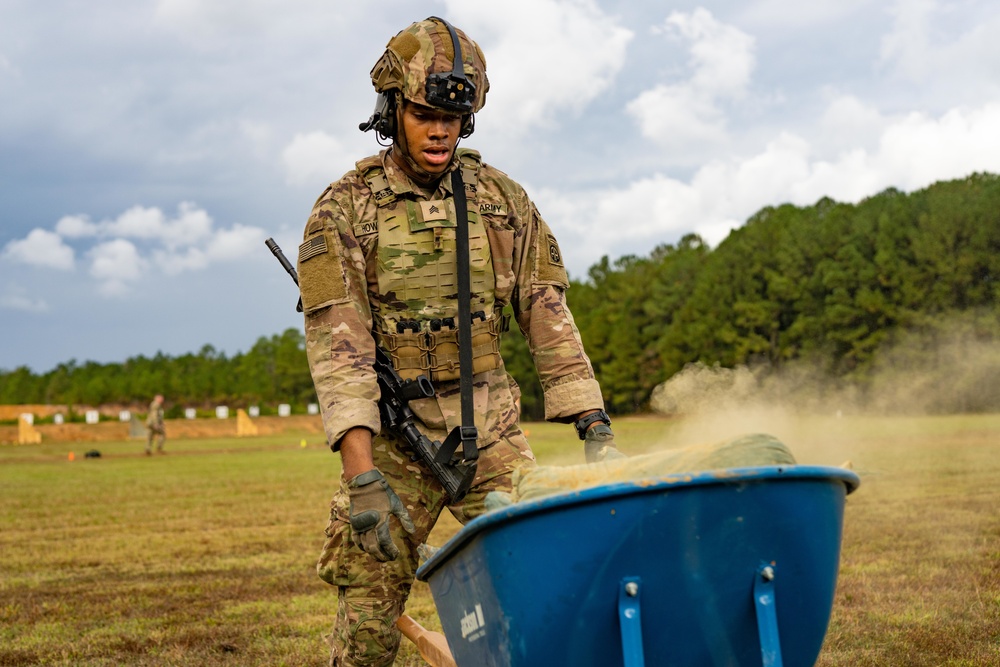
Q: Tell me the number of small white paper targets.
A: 9